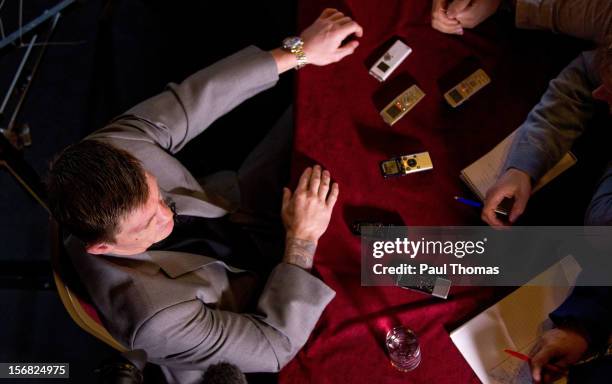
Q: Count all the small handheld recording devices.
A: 6